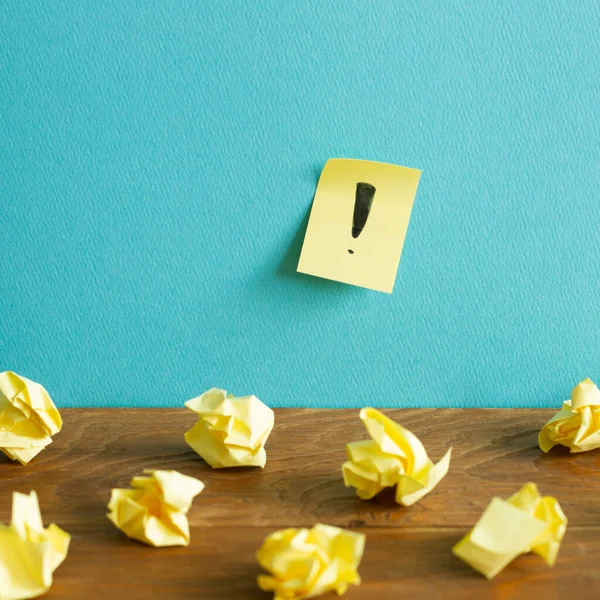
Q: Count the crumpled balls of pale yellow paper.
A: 8